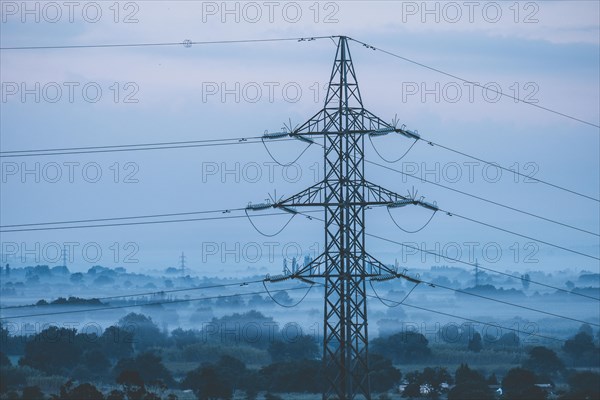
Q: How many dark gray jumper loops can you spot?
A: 6